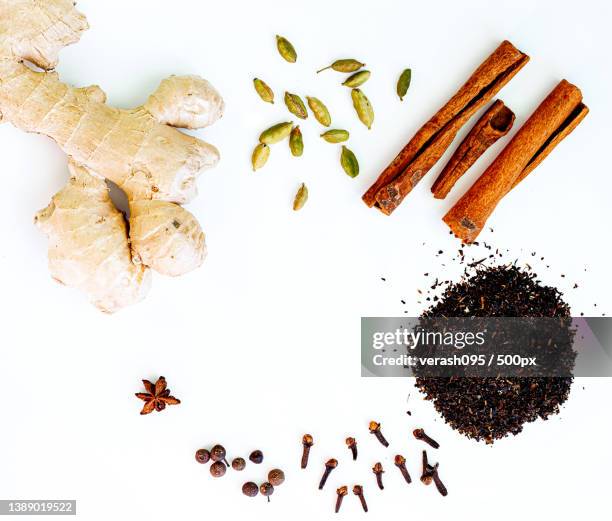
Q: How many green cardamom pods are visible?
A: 14